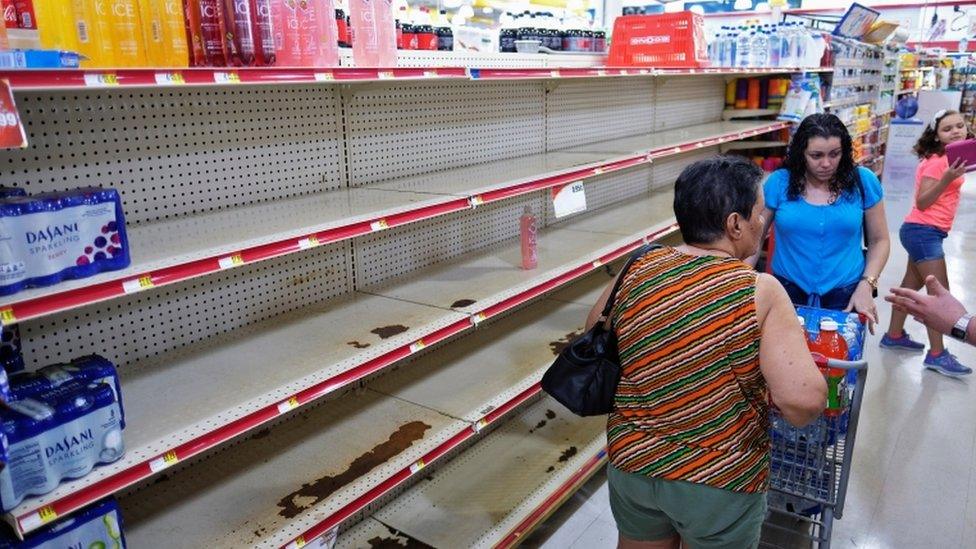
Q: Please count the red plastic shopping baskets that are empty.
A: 1